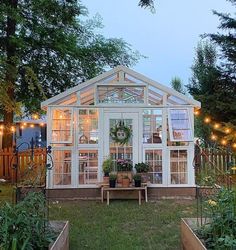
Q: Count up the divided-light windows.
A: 8